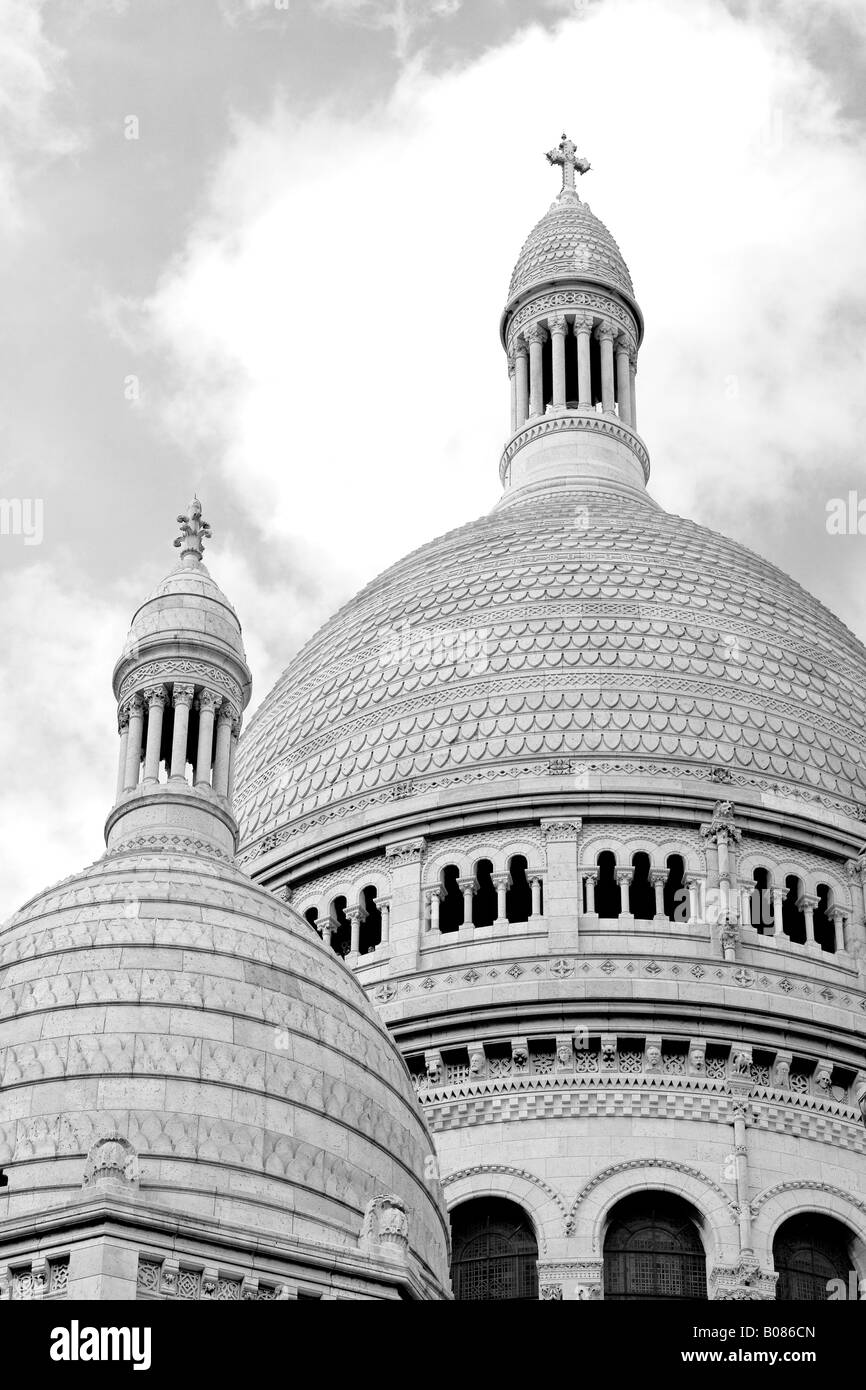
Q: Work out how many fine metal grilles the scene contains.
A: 3